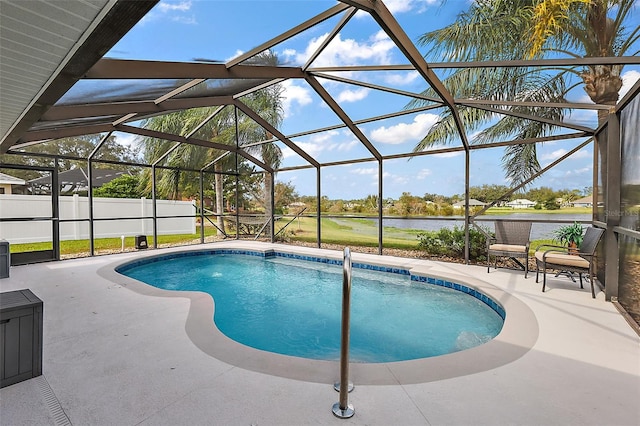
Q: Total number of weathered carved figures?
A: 0